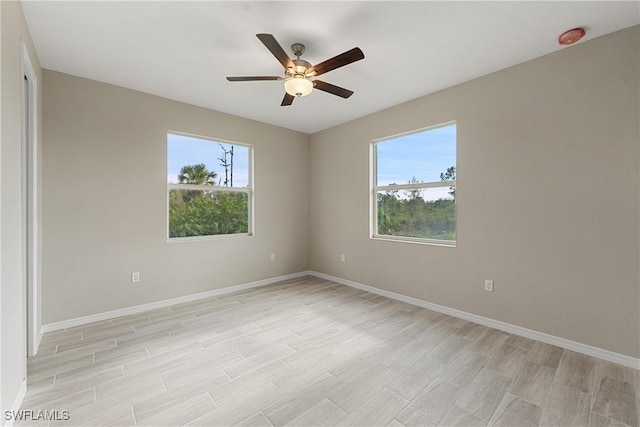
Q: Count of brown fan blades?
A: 5